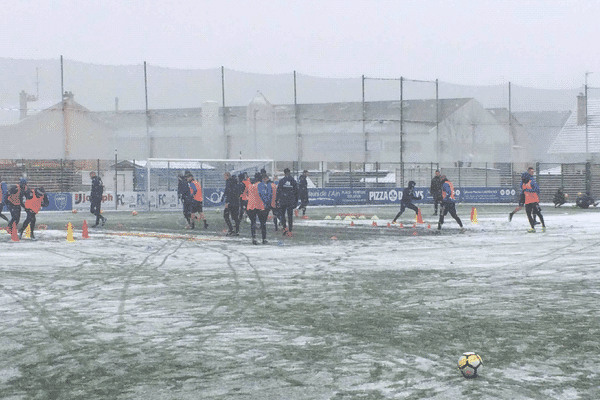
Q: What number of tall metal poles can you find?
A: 9